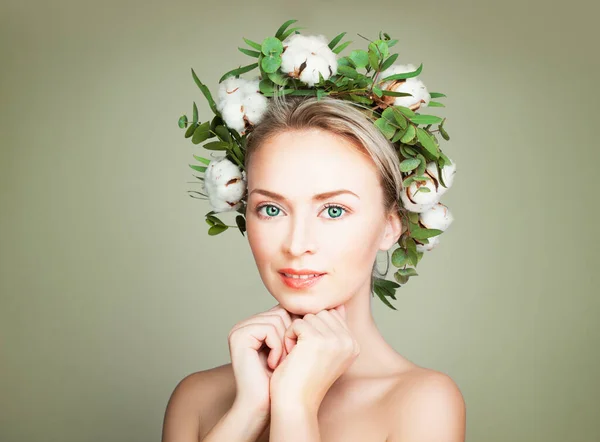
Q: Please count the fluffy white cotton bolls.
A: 6